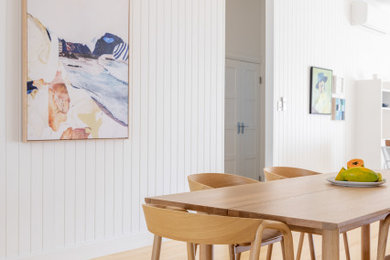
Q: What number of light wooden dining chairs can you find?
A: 4